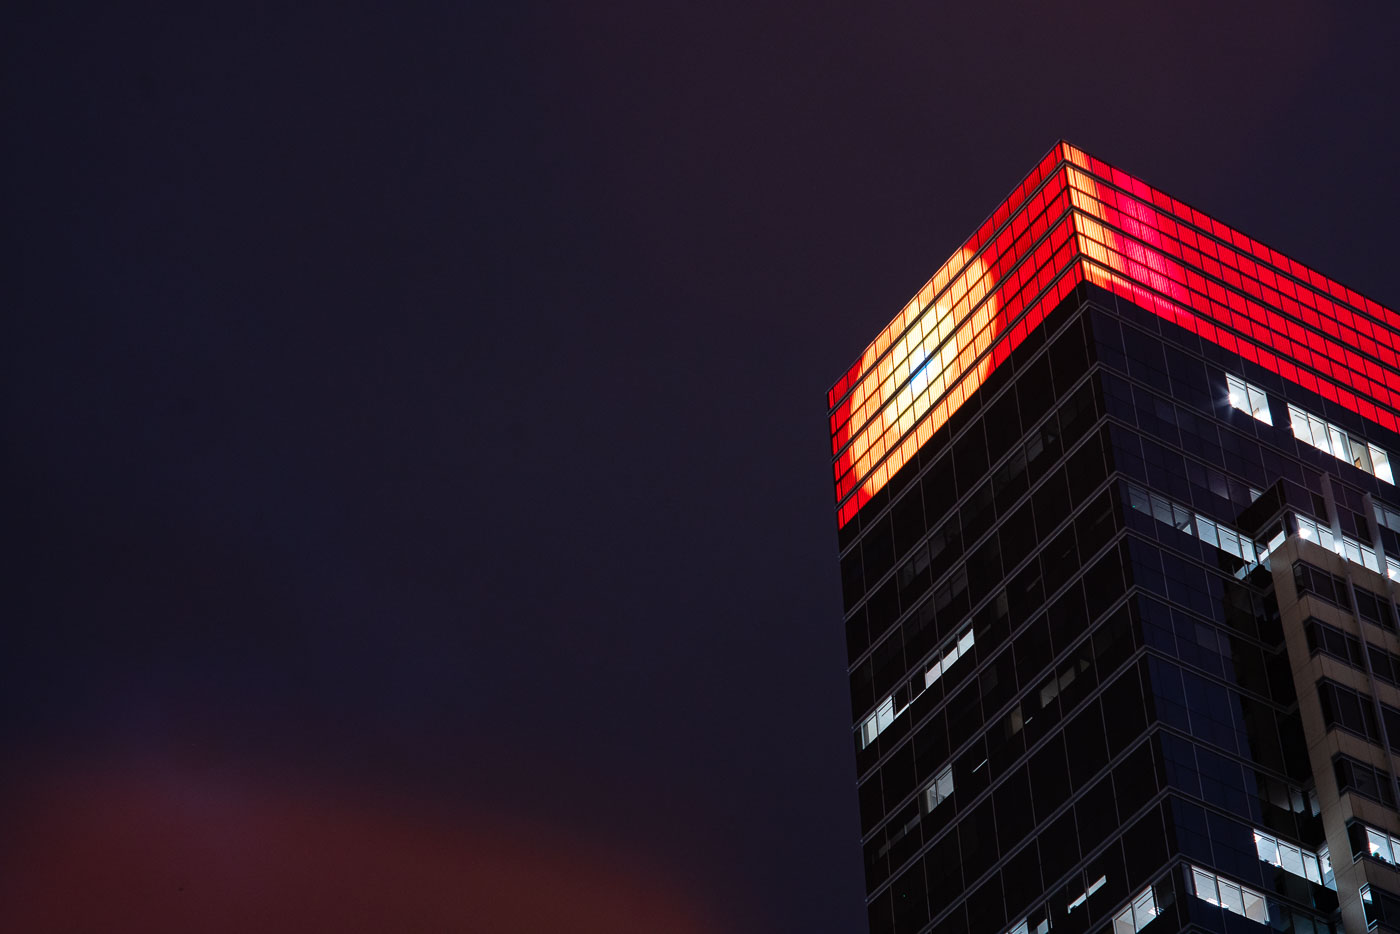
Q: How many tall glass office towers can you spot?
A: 1